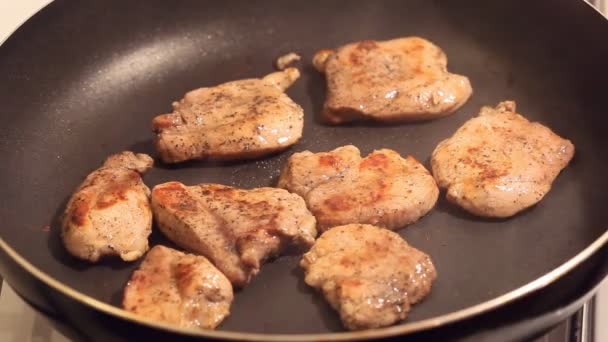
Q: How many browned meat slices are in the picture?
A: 8